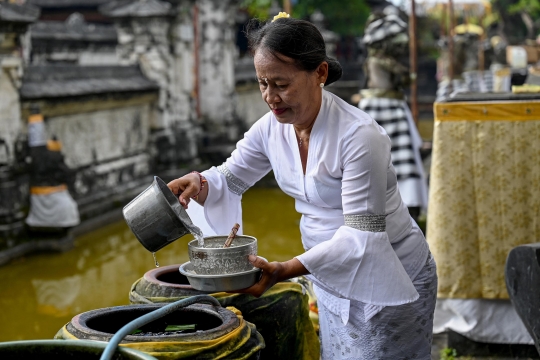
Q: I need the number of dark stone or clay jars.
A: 2